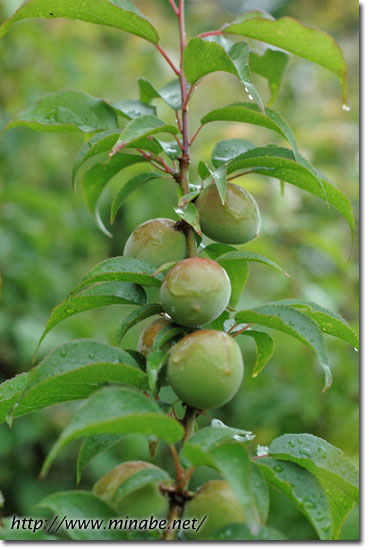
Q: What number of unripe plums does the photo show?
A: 7